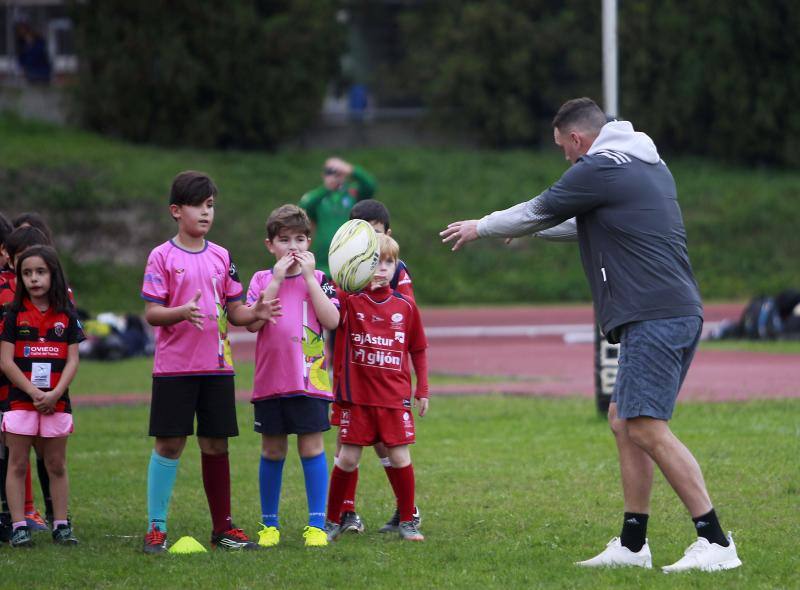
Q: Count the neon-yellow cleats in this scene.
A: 2